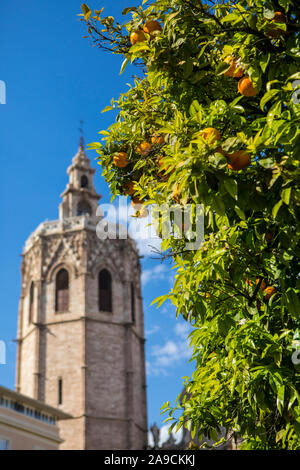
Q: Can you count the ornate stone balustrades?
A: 1